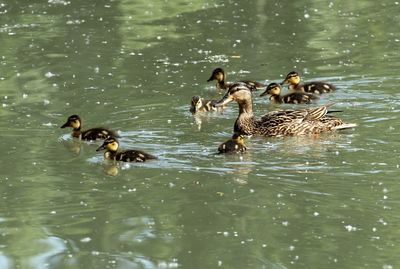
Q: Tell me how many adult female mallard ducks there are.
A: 1